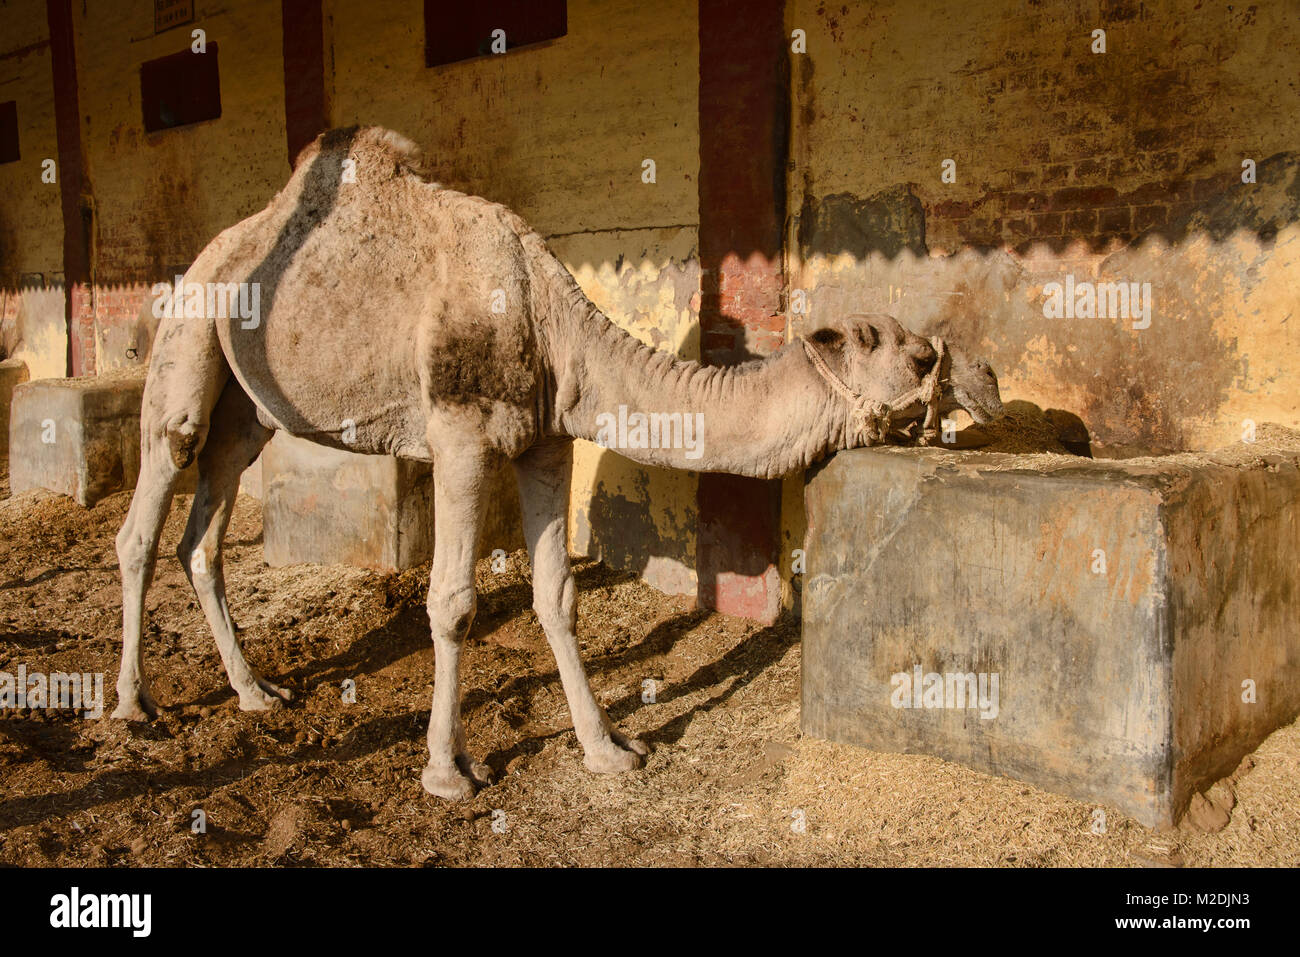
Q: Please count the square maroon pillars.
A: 3